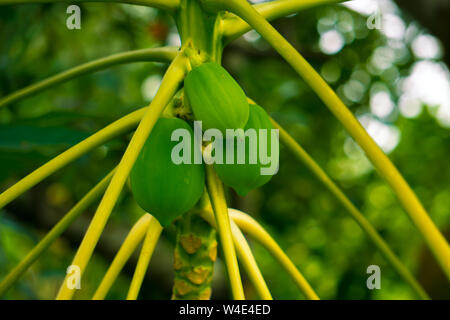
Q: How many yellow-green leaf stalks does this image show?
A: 13